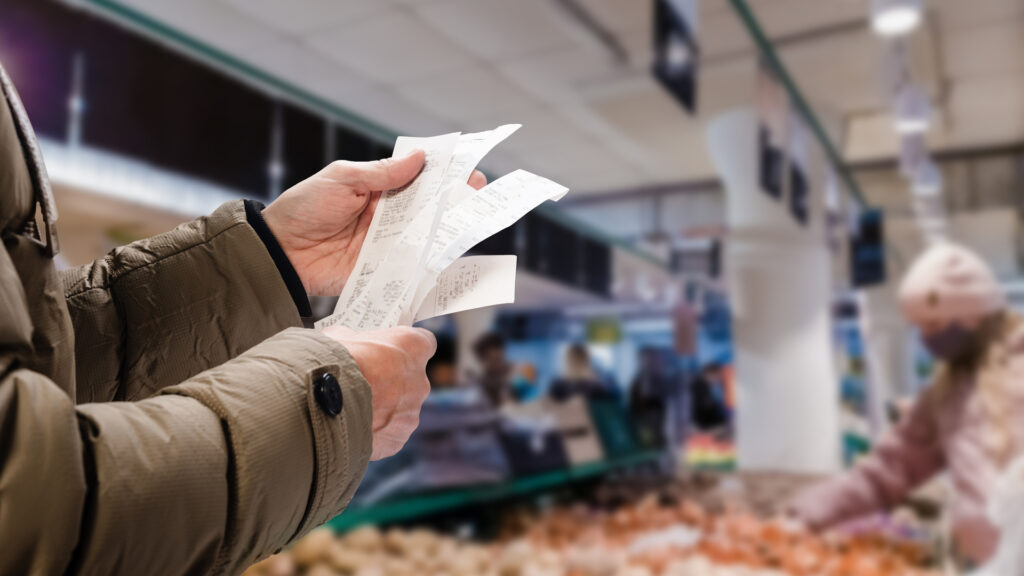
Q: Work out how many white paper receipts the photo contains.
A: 4